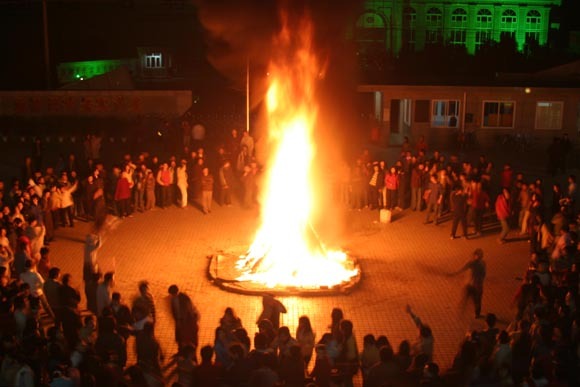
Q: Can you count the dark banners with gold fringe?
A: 0